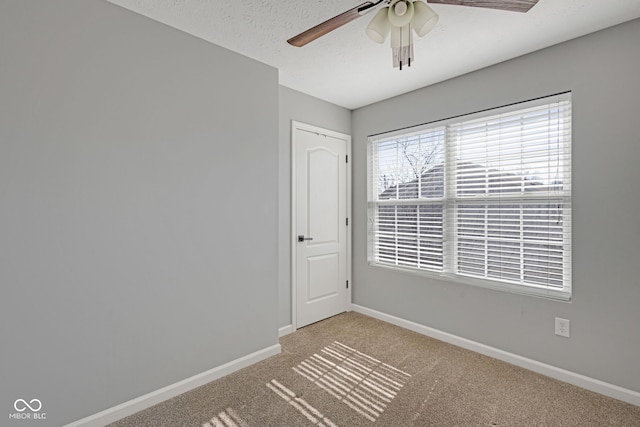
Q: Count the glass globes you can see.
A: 4